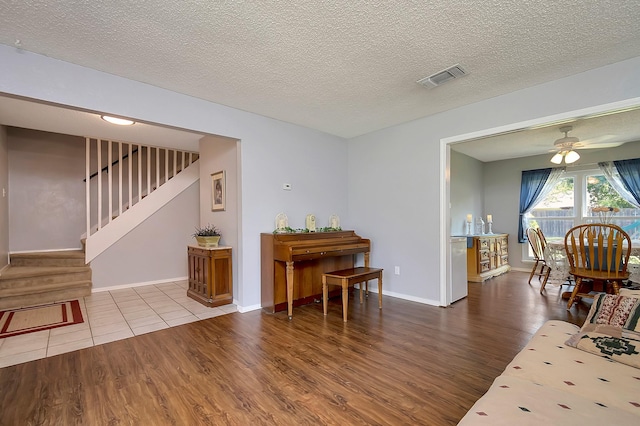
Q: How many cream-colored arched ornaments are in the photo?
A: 3